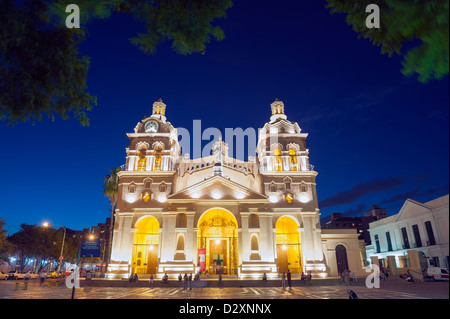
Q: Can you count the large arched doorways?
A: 3